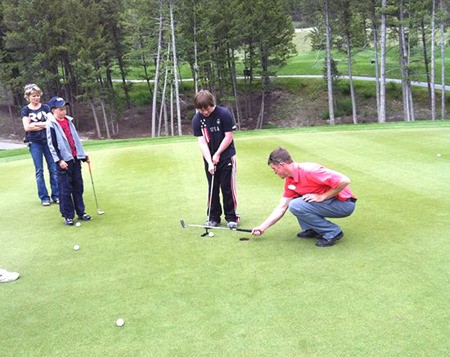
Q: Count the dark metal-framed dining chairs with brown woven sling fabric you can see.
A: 0